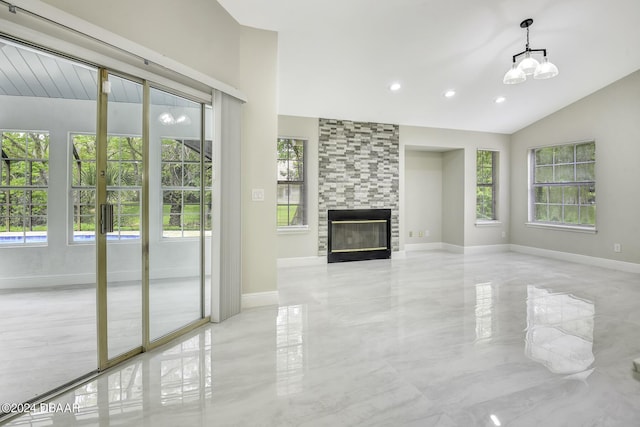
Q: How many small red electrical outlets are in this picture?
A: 0